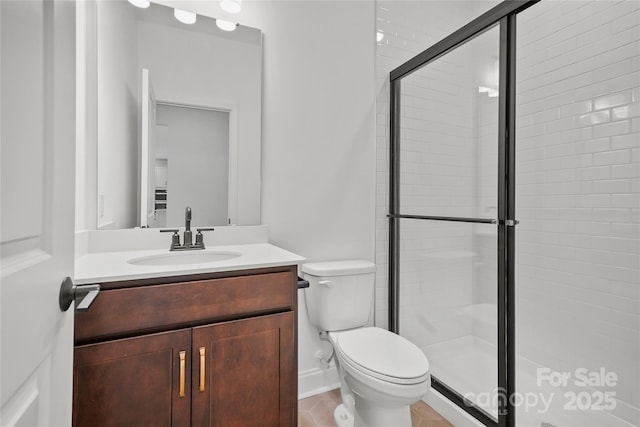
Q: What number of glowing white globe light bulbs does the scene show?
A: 4